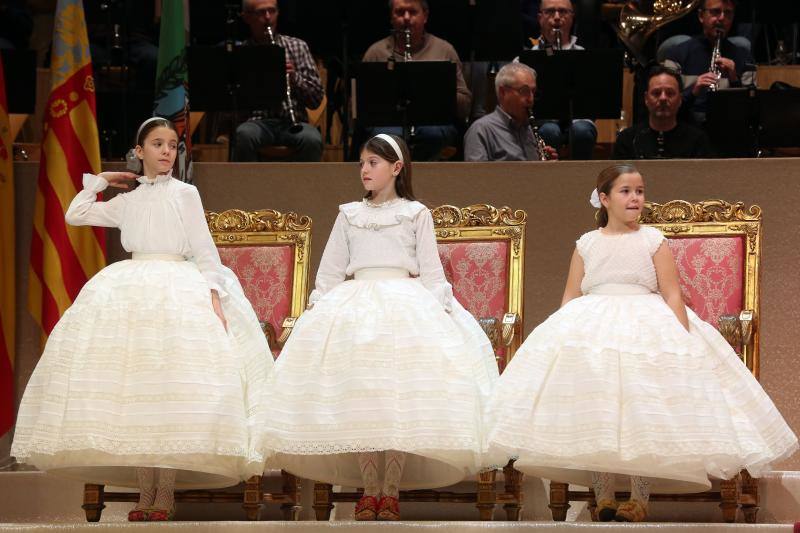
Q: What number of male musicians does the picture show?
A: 6